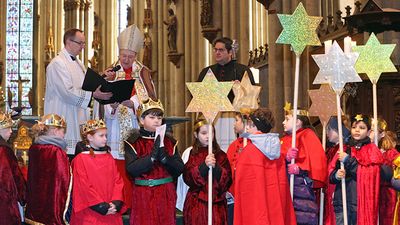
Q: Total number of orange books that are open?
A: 0